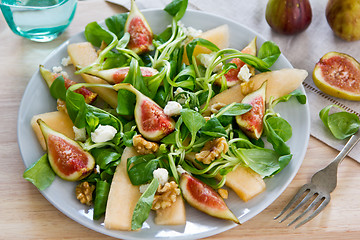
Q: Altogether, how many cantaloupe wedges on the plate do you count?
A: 7